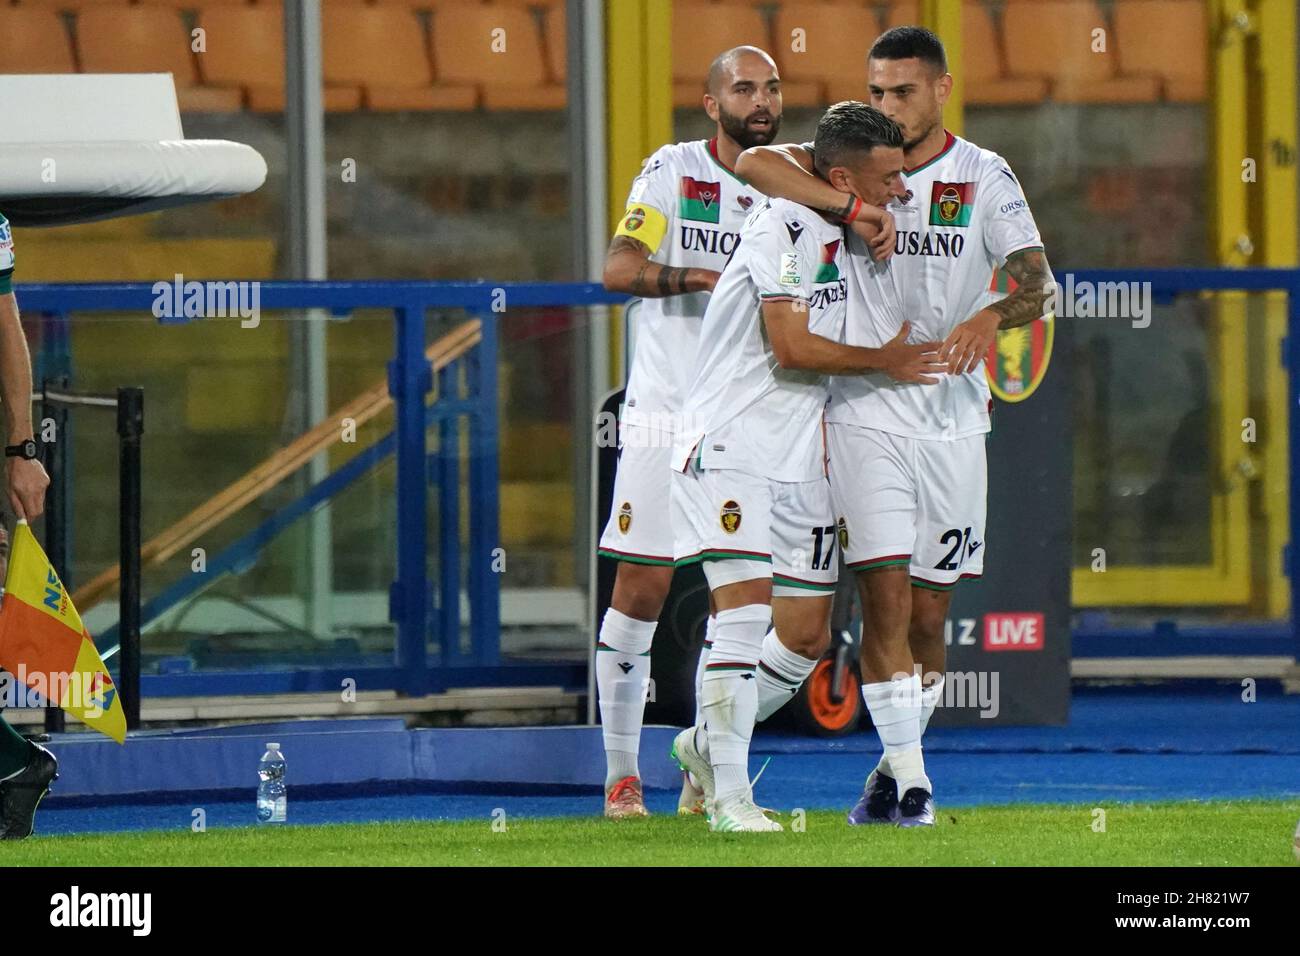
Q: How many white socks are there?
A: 6